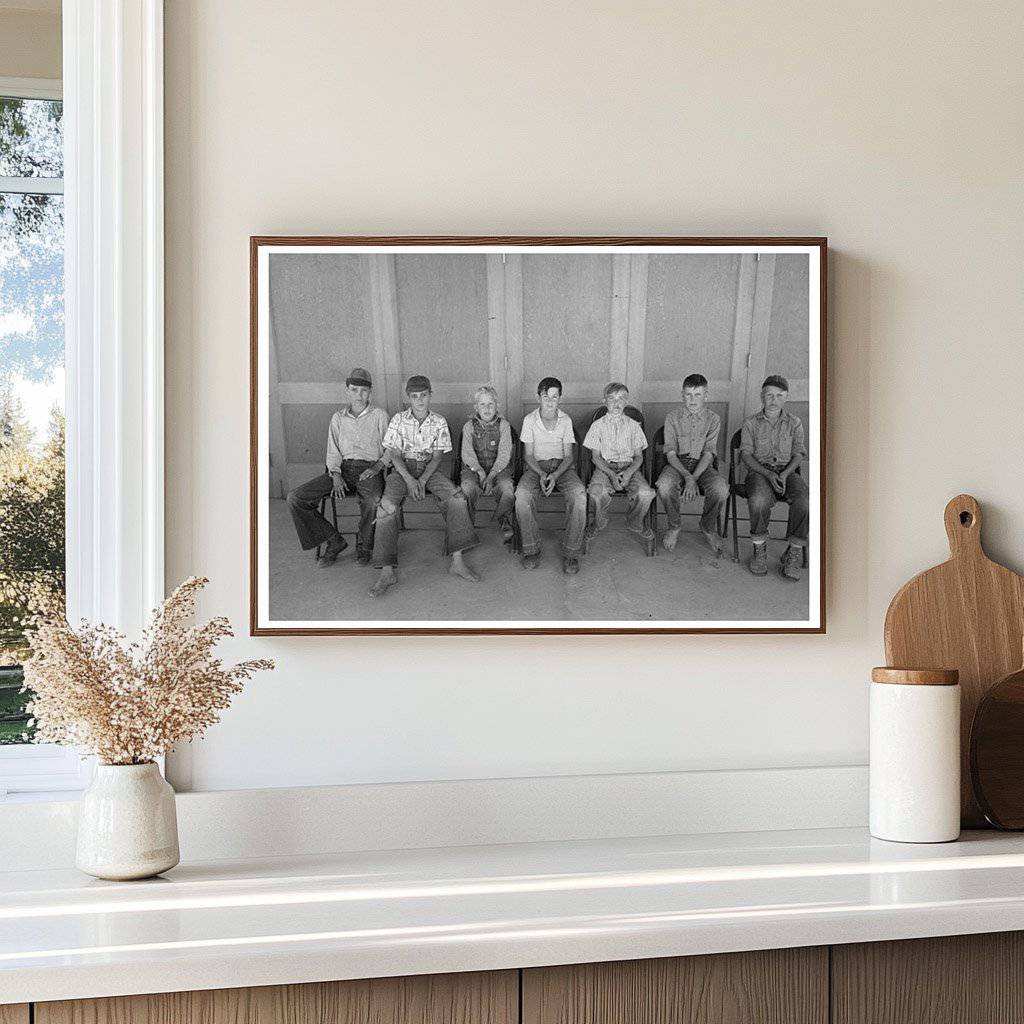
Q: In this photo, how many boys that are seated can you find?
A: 7